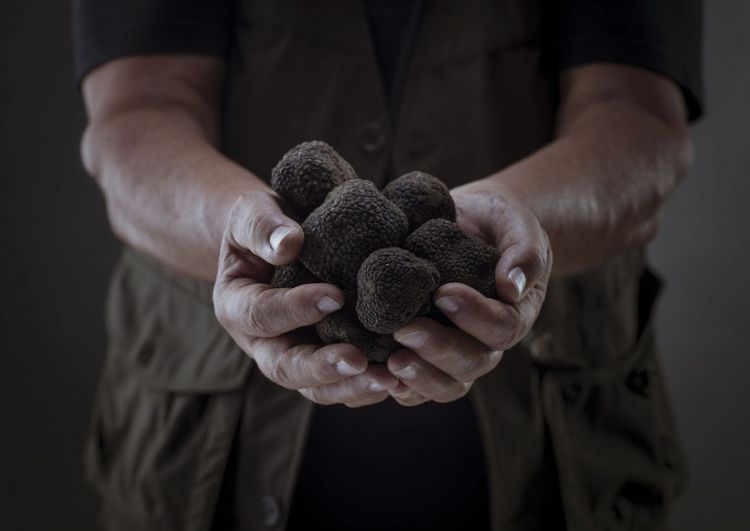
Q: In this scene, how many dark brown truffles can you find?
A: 7